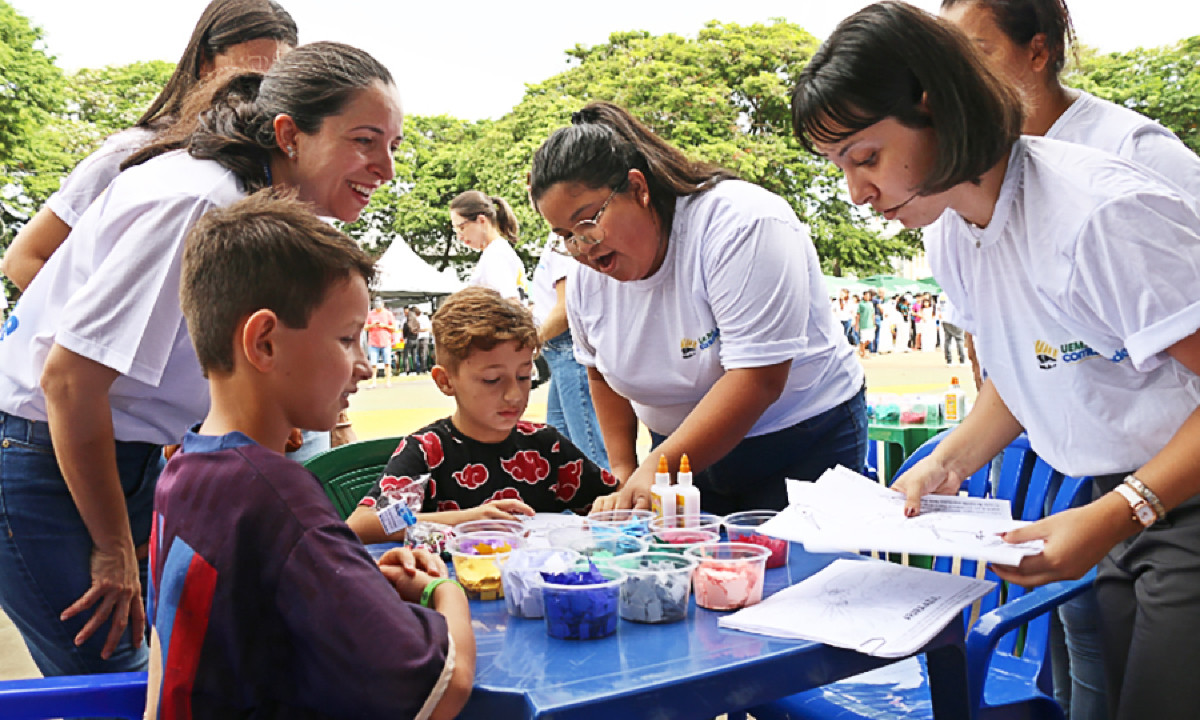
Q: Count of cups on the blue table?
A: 12